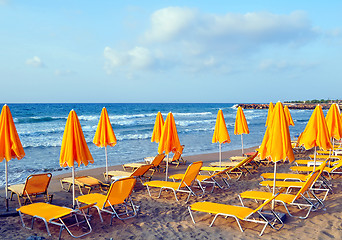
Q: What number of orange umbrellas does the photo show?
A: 12